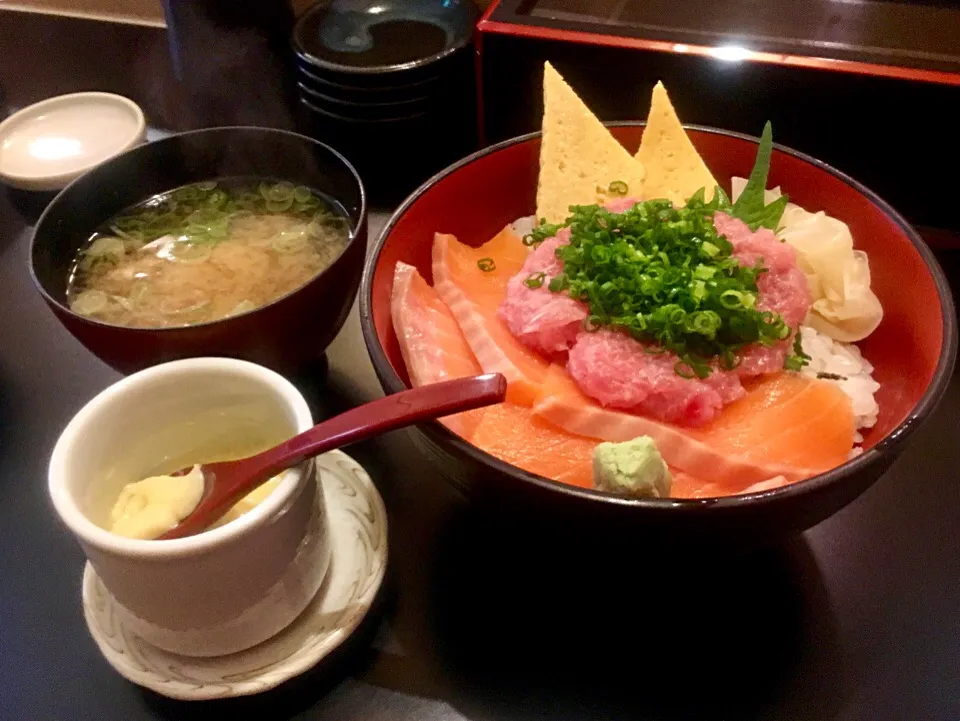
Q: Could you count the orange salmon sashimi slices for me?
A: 4